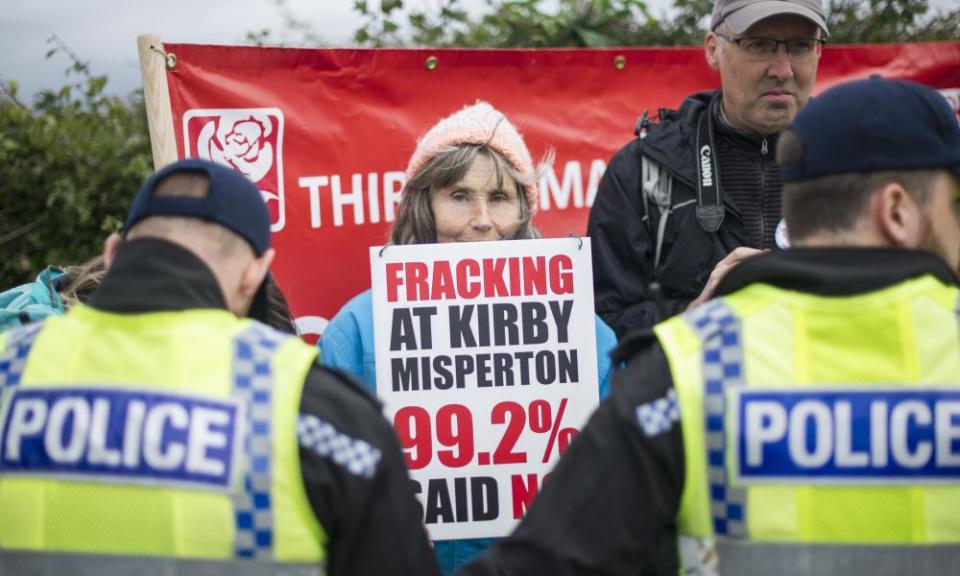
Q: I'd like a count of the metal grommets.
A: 3